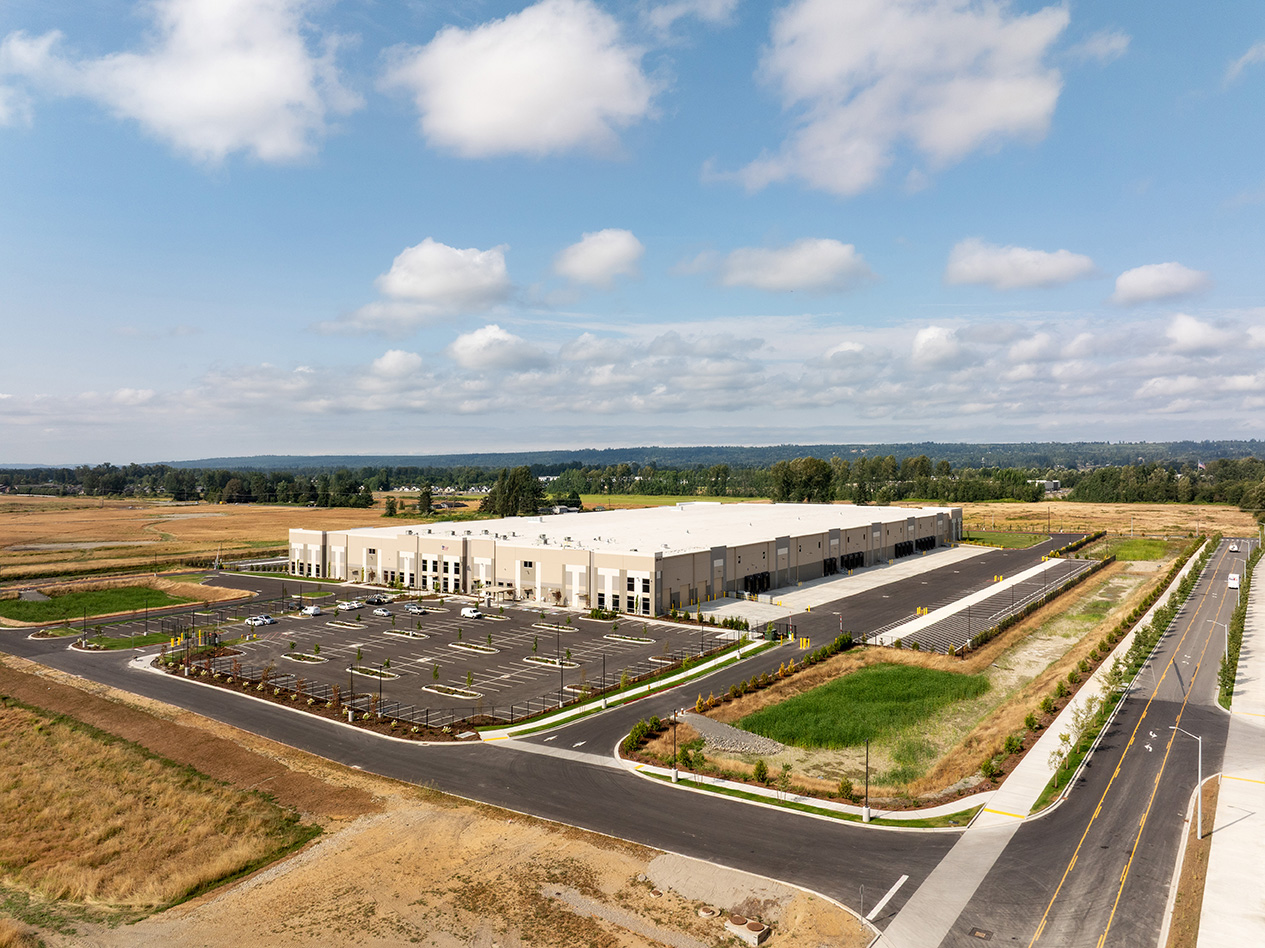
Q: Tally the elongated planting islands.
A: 11